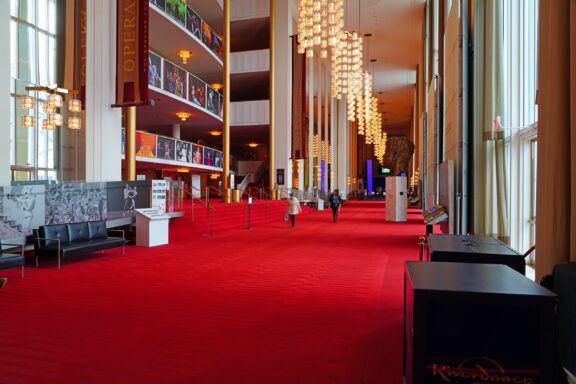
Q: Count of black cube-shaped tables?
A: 2